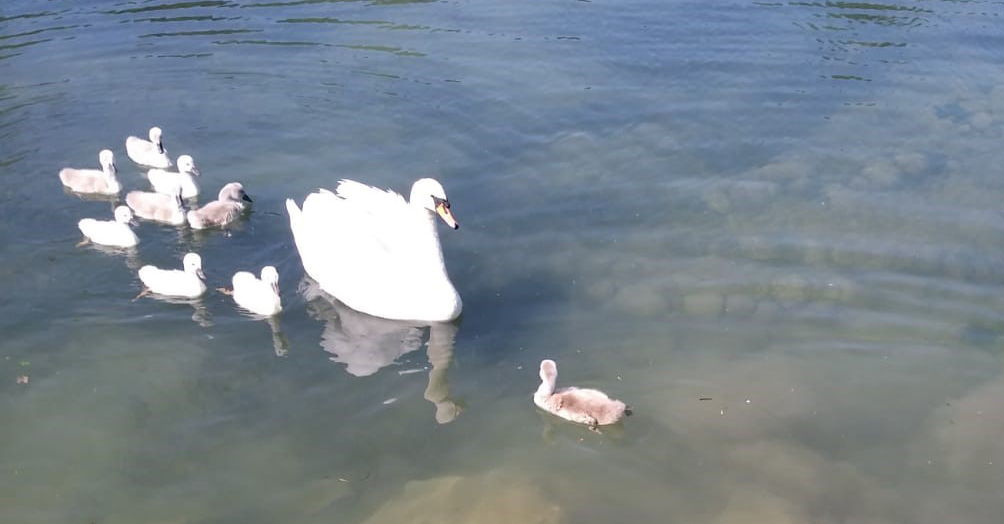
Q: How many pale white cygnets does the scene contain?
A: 5